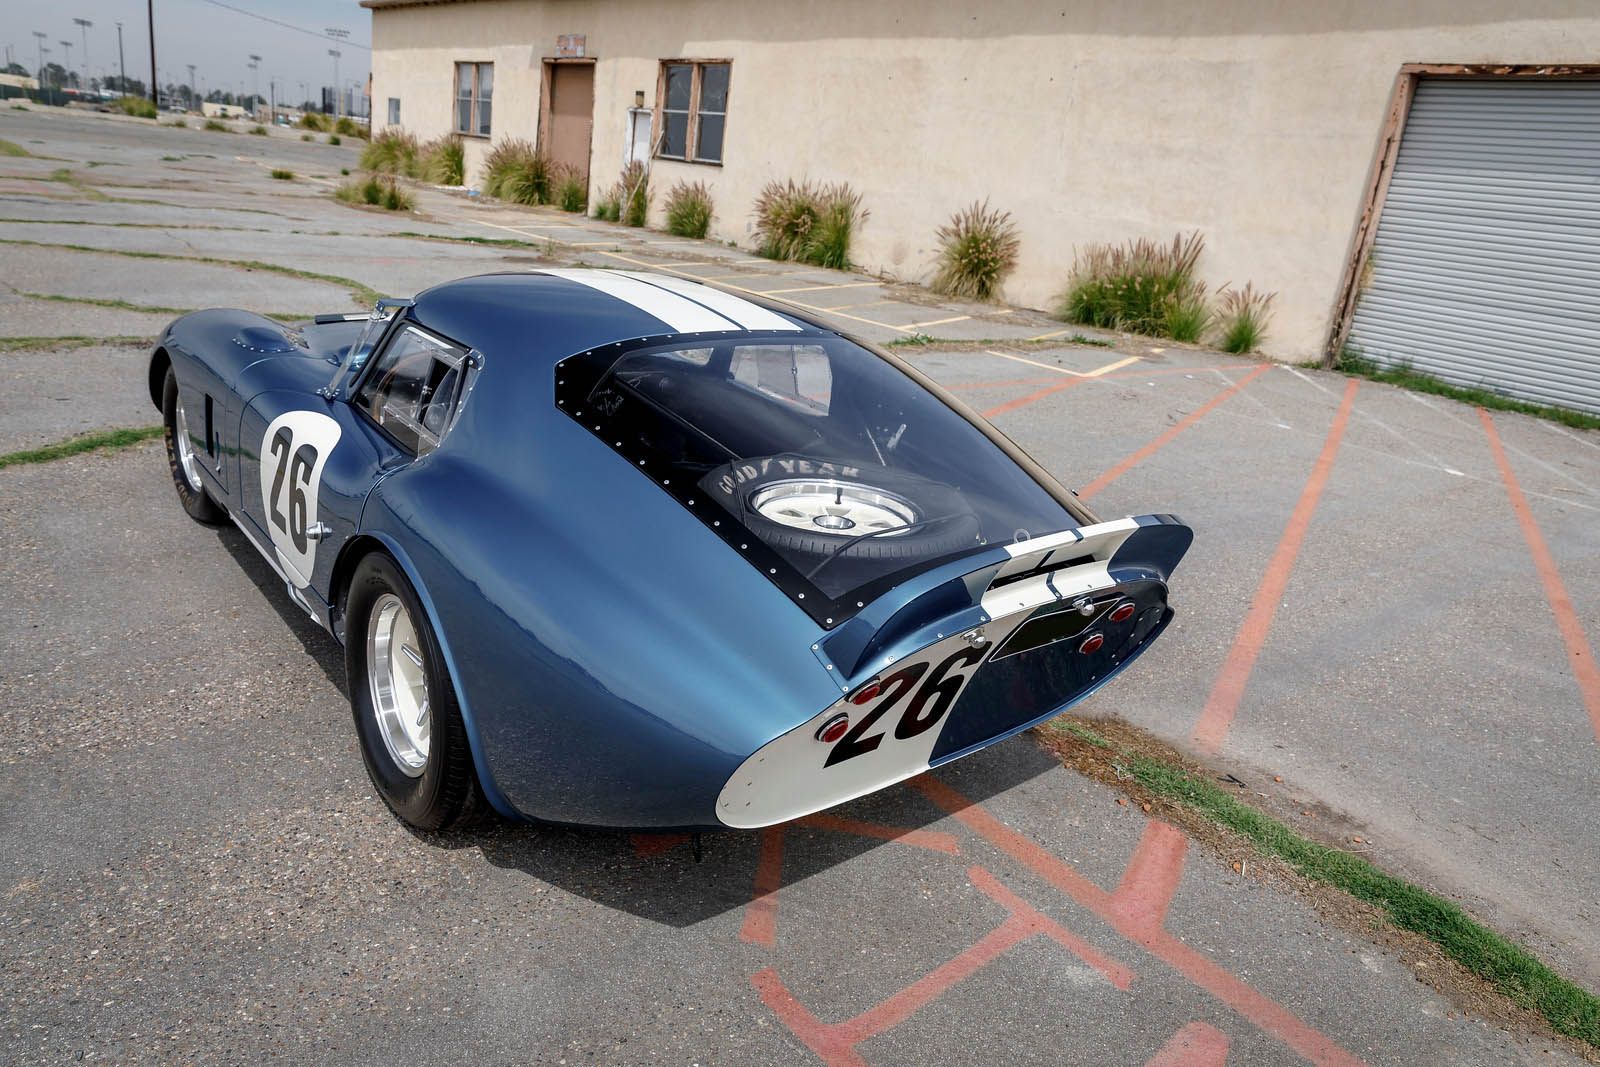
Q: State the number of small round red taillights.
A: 4